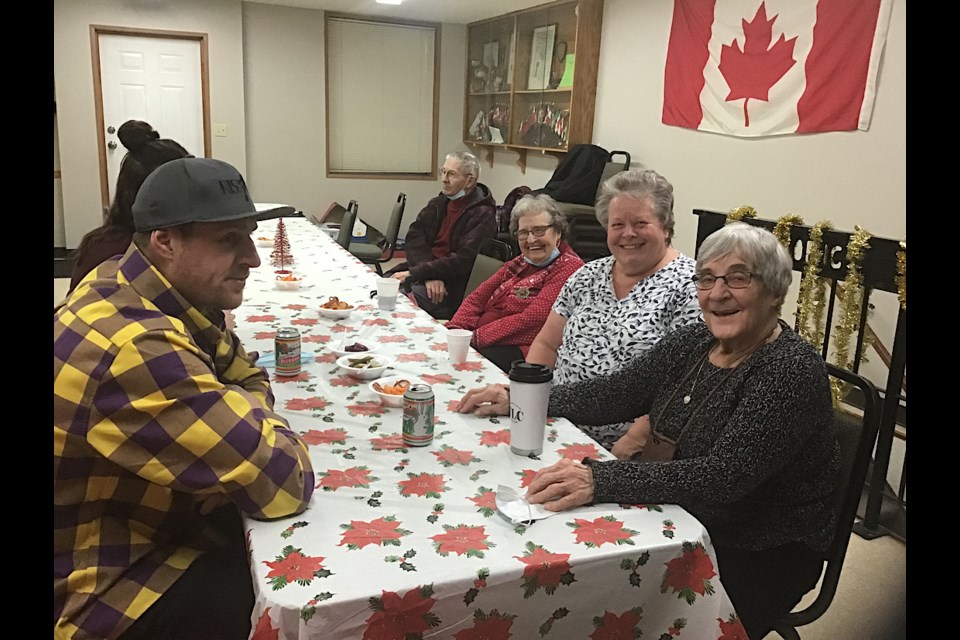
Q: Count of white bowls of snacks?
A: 6